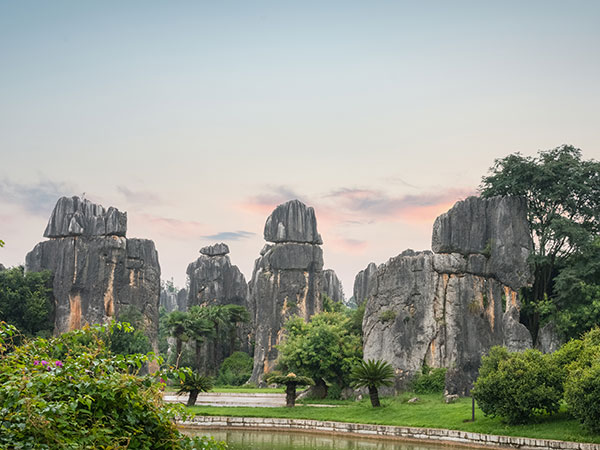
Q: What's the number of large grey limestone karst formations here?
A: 4